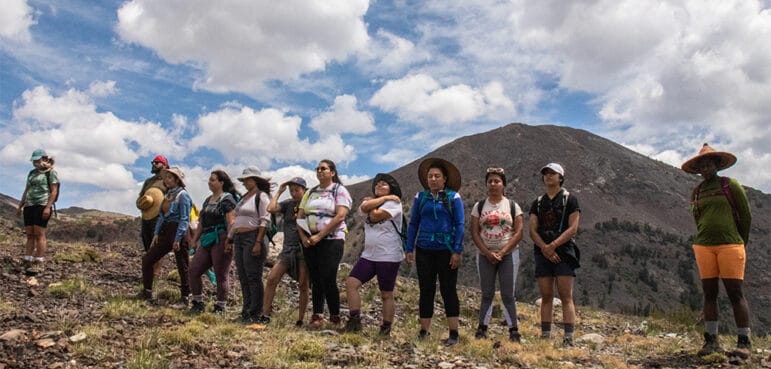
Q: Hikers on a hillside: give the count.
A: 12